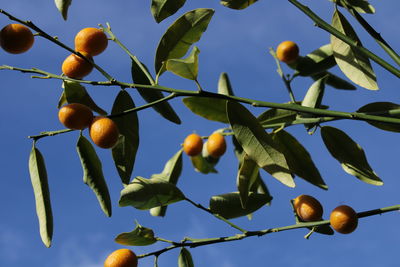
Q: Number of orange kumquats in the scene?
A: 11